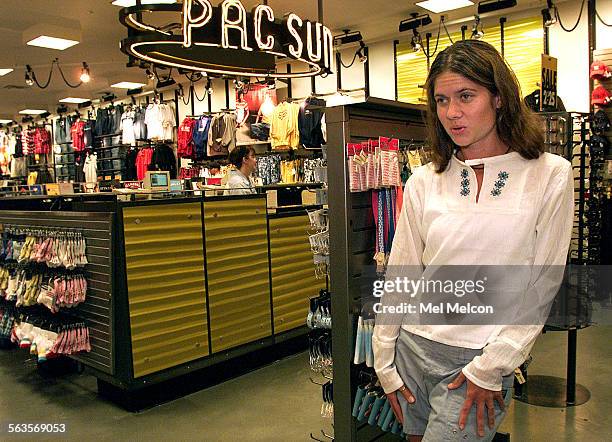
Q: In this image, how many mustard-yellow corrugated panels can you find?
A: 3